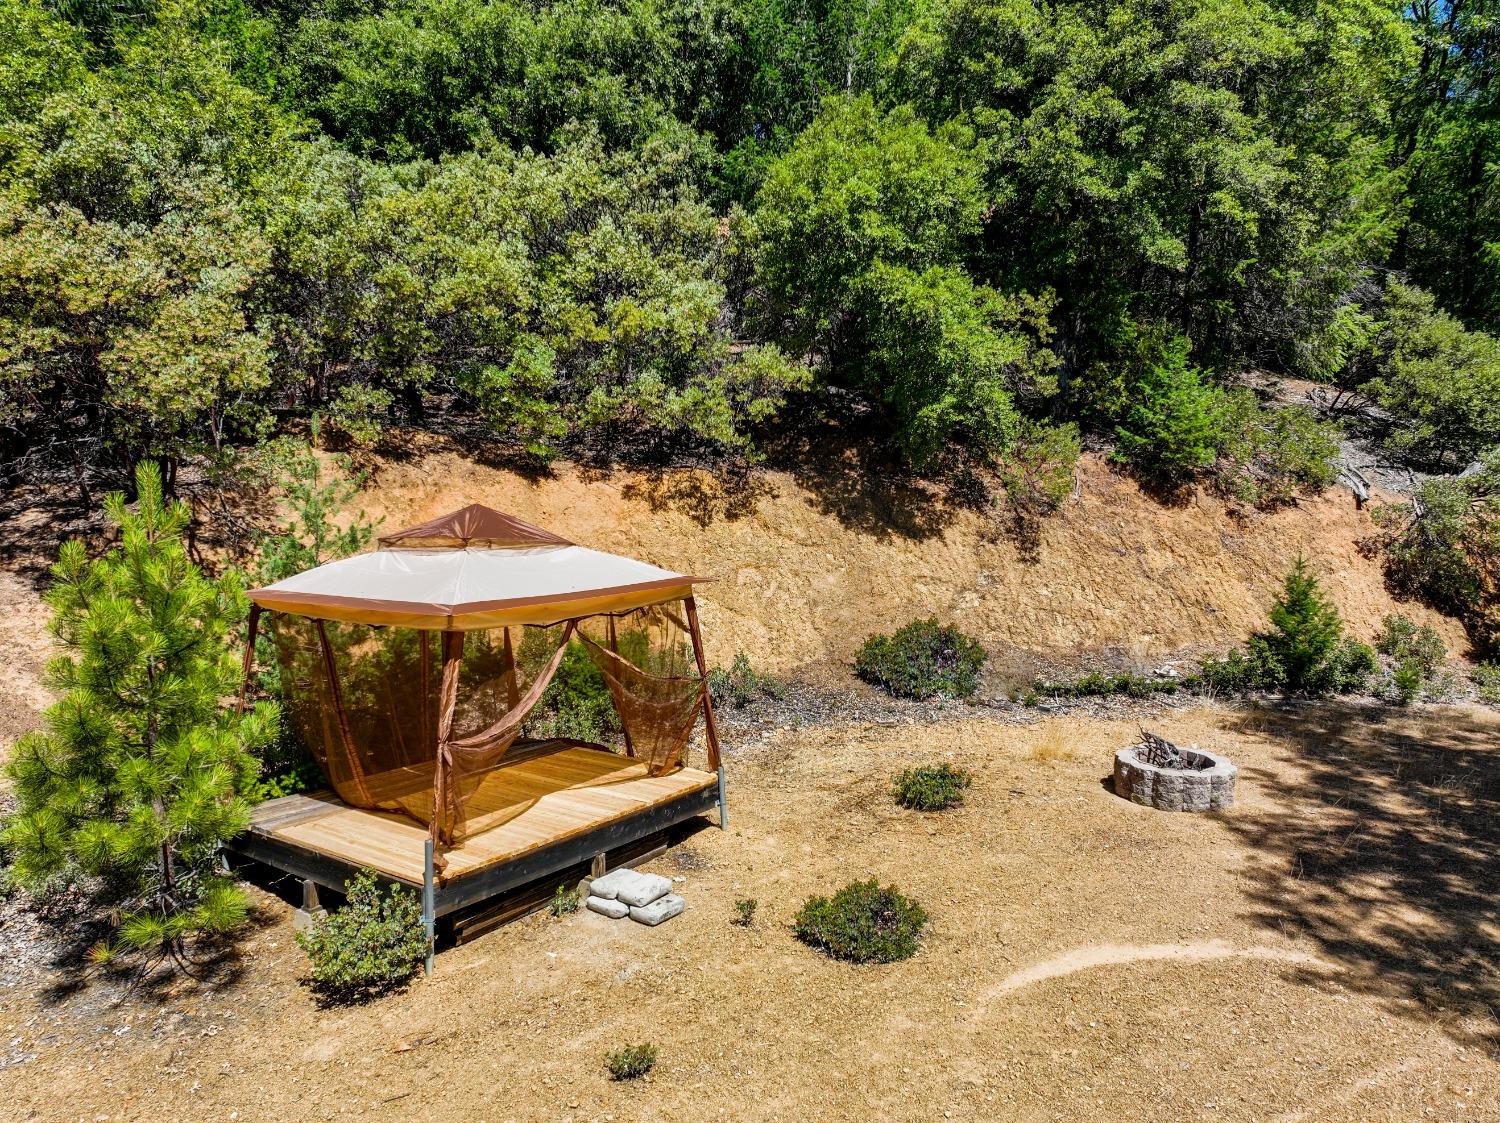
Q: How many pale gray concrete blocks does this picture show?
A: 4